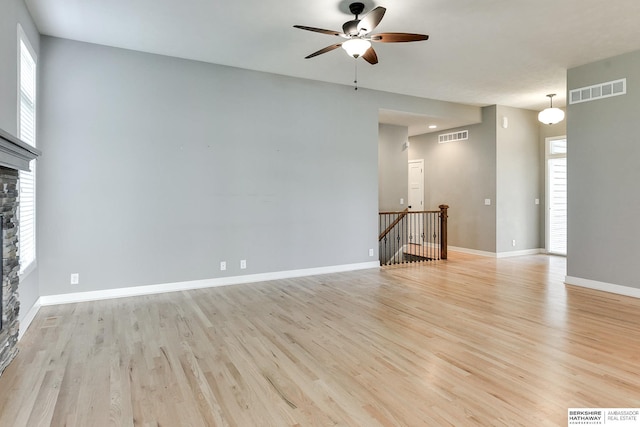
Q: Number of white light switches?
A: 3